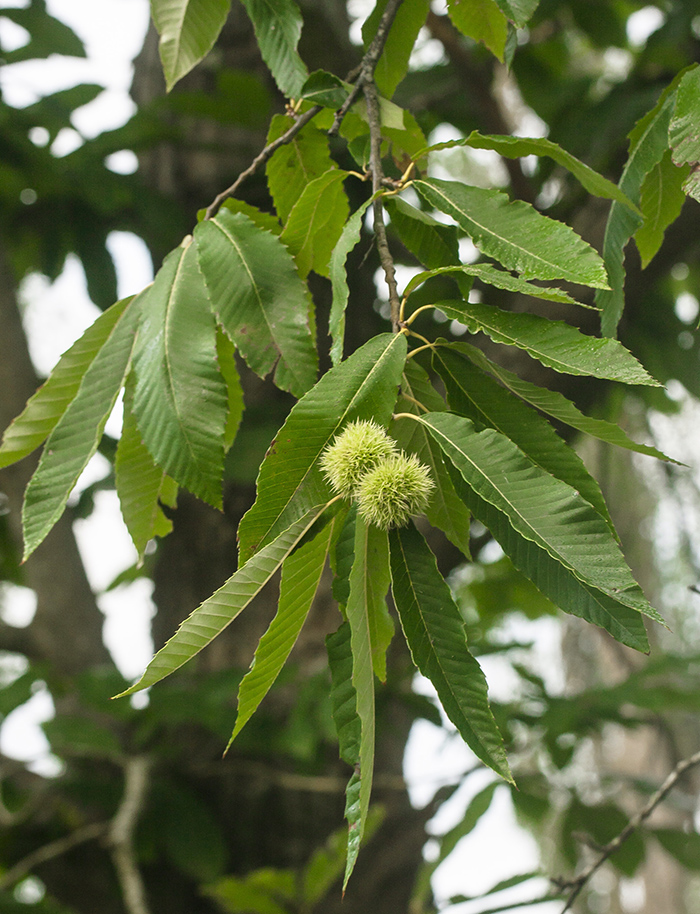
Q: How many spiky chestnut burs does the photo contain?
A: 2